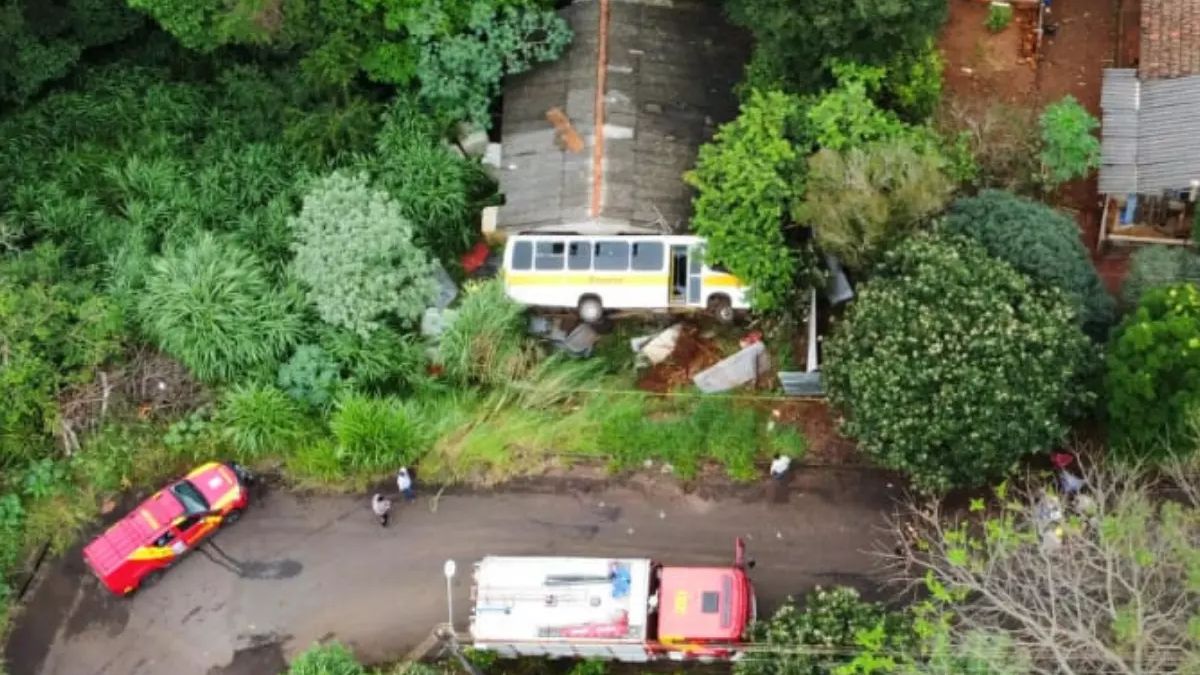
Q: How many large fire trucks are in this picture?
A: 1